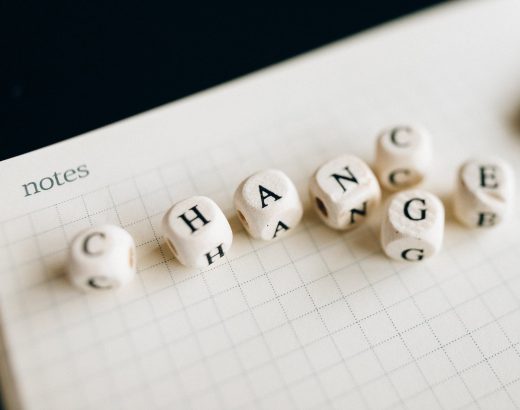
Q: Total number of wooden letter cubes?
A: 7